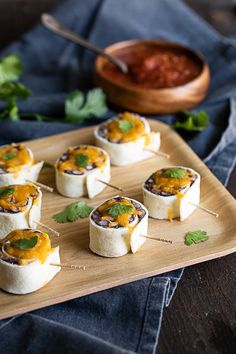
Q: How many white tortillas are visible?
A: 7